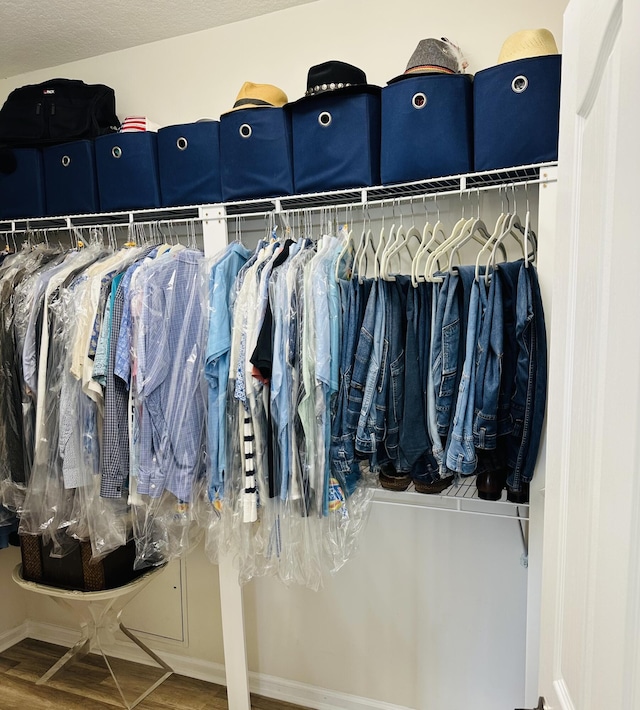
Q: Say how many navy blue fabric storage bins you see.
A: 8